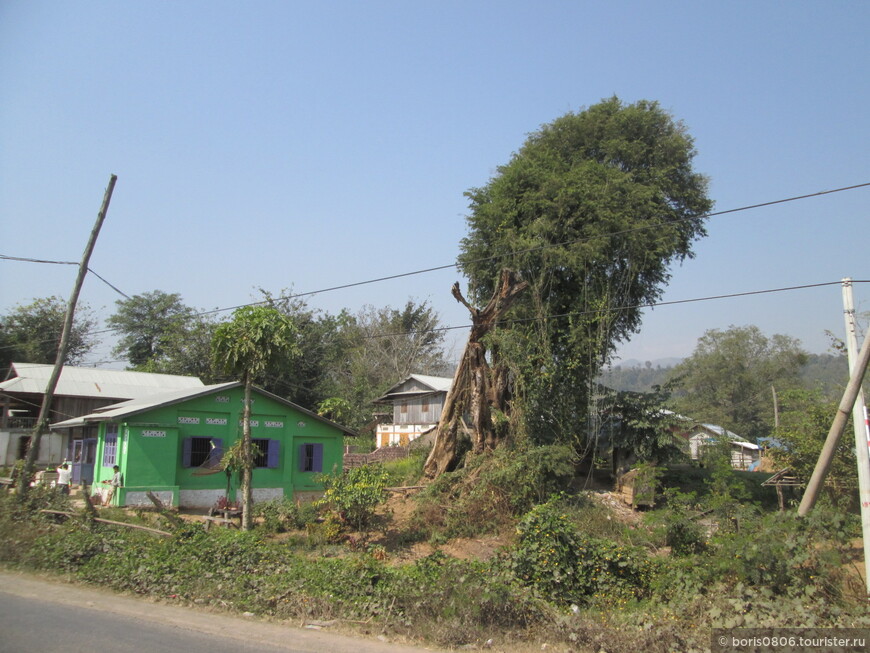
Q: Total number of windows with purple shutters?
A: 3